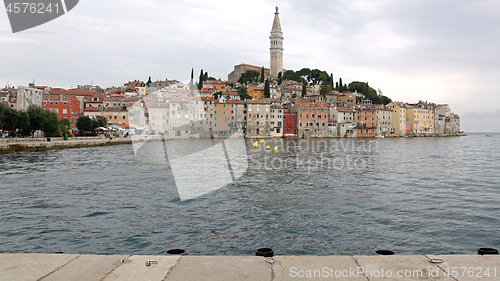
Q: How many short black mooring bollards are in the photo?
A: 4